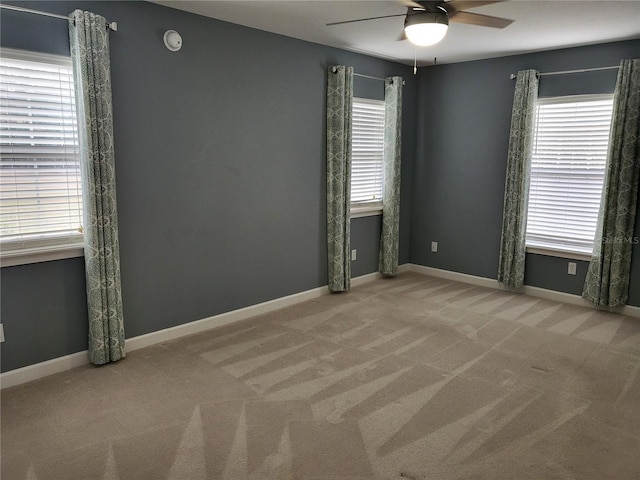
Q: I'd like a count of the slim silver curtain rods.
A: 3